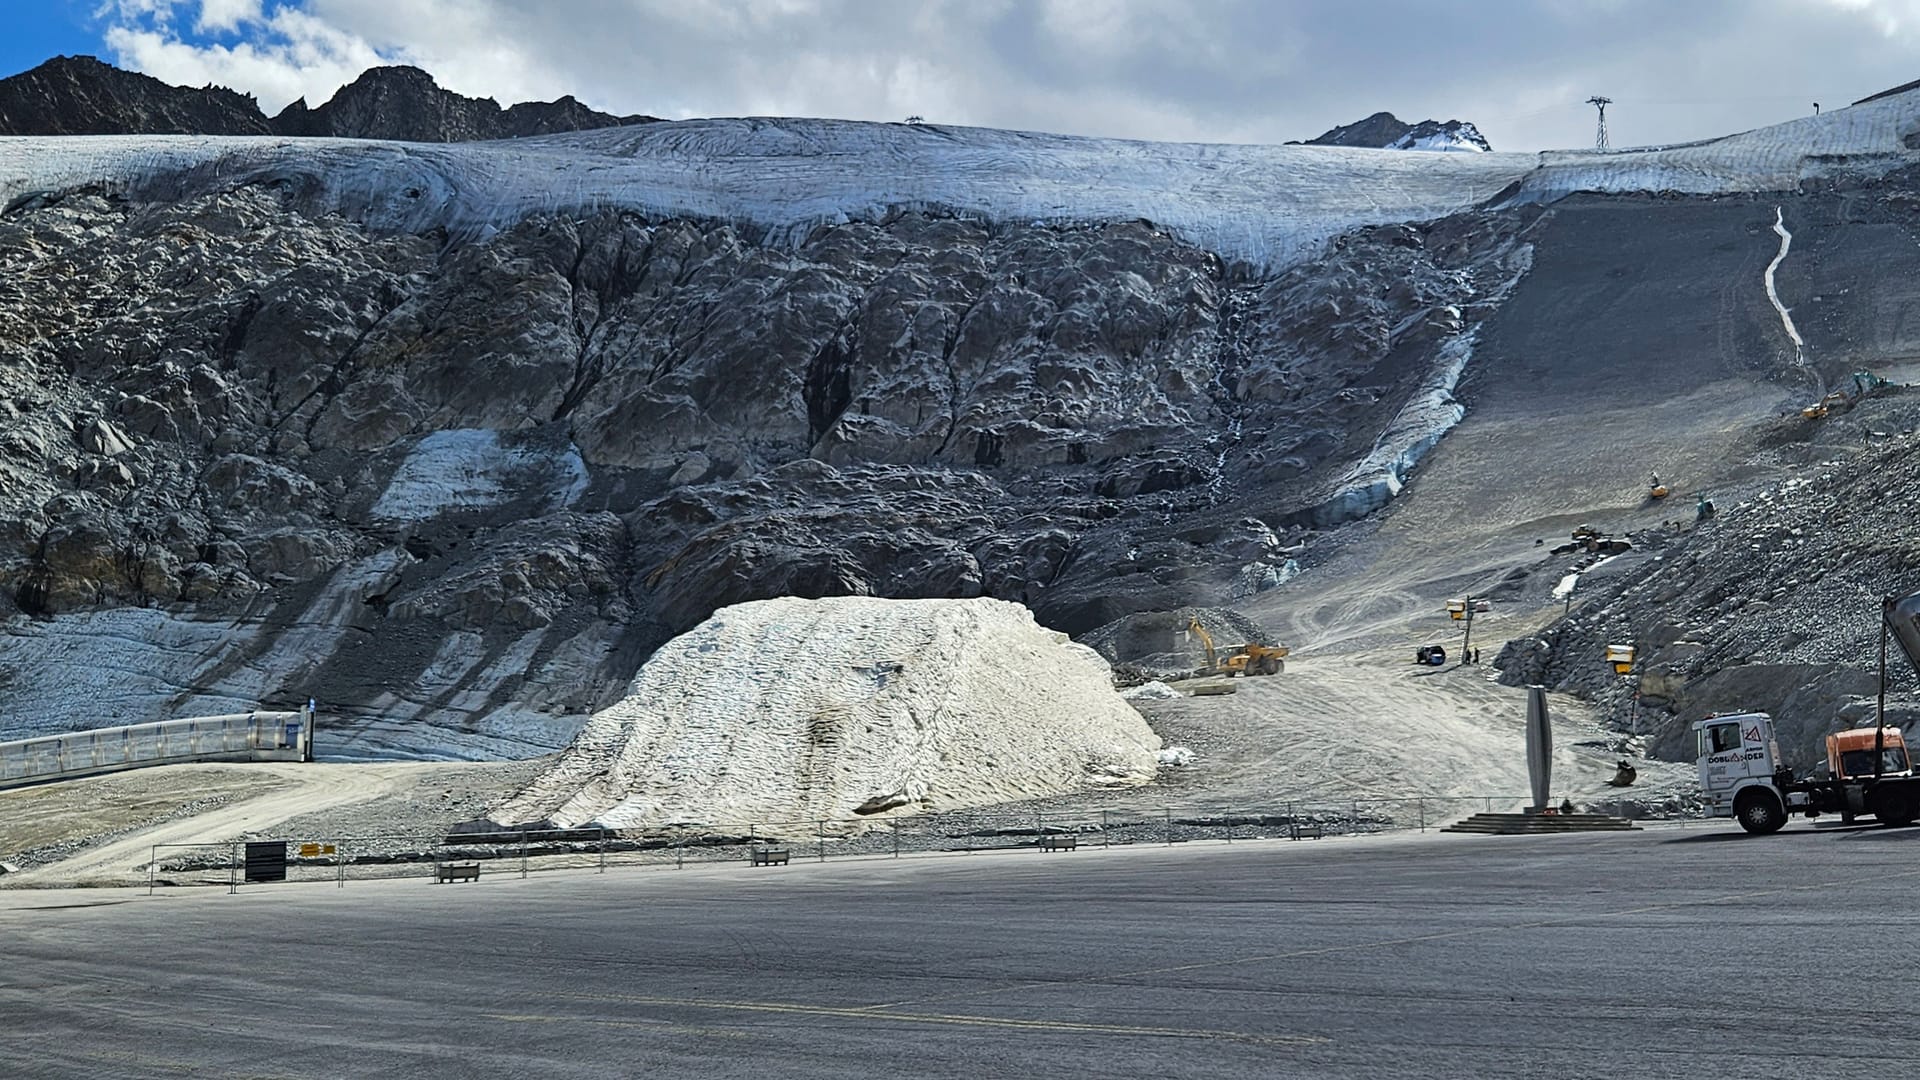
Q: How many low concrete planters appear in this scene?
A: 4